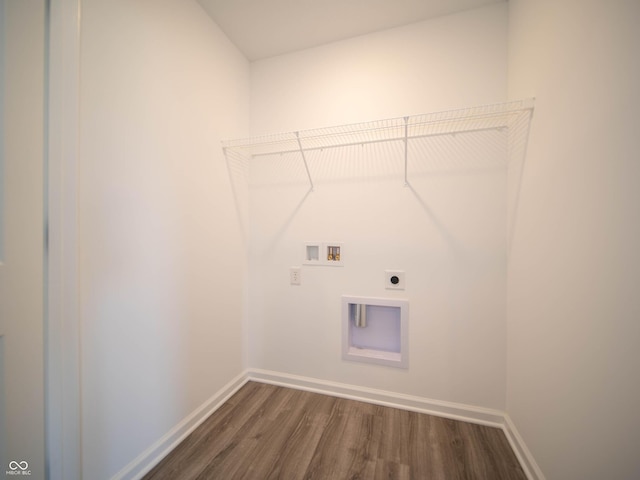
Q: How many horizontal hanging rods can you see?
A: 1